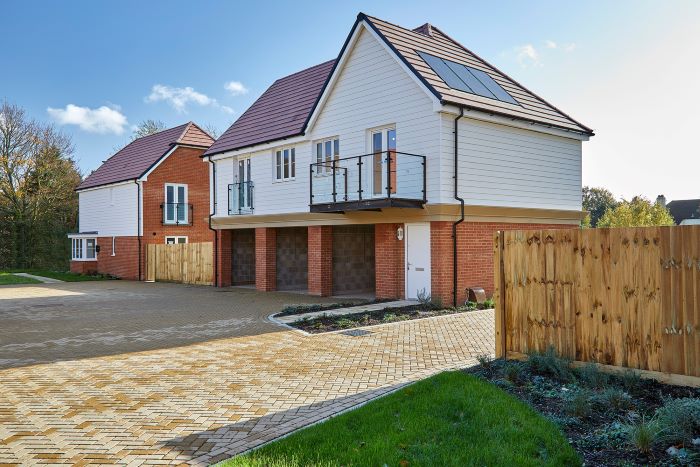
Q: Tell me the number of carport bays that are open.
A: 3